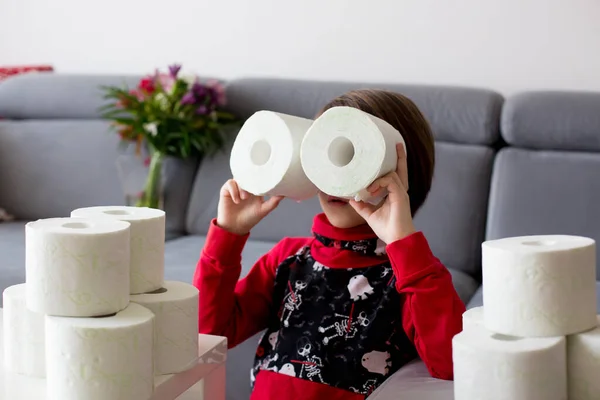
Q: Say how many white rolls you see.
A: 11